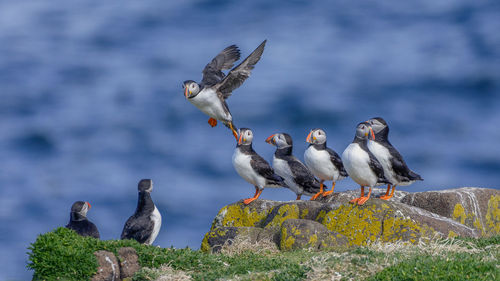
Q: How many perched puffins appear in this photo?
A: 7